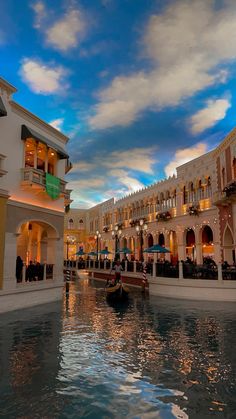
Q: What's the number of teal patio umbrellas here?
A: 5